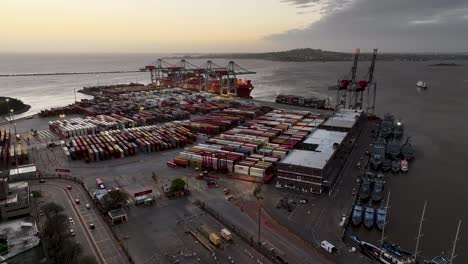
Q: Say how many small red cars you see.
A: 2